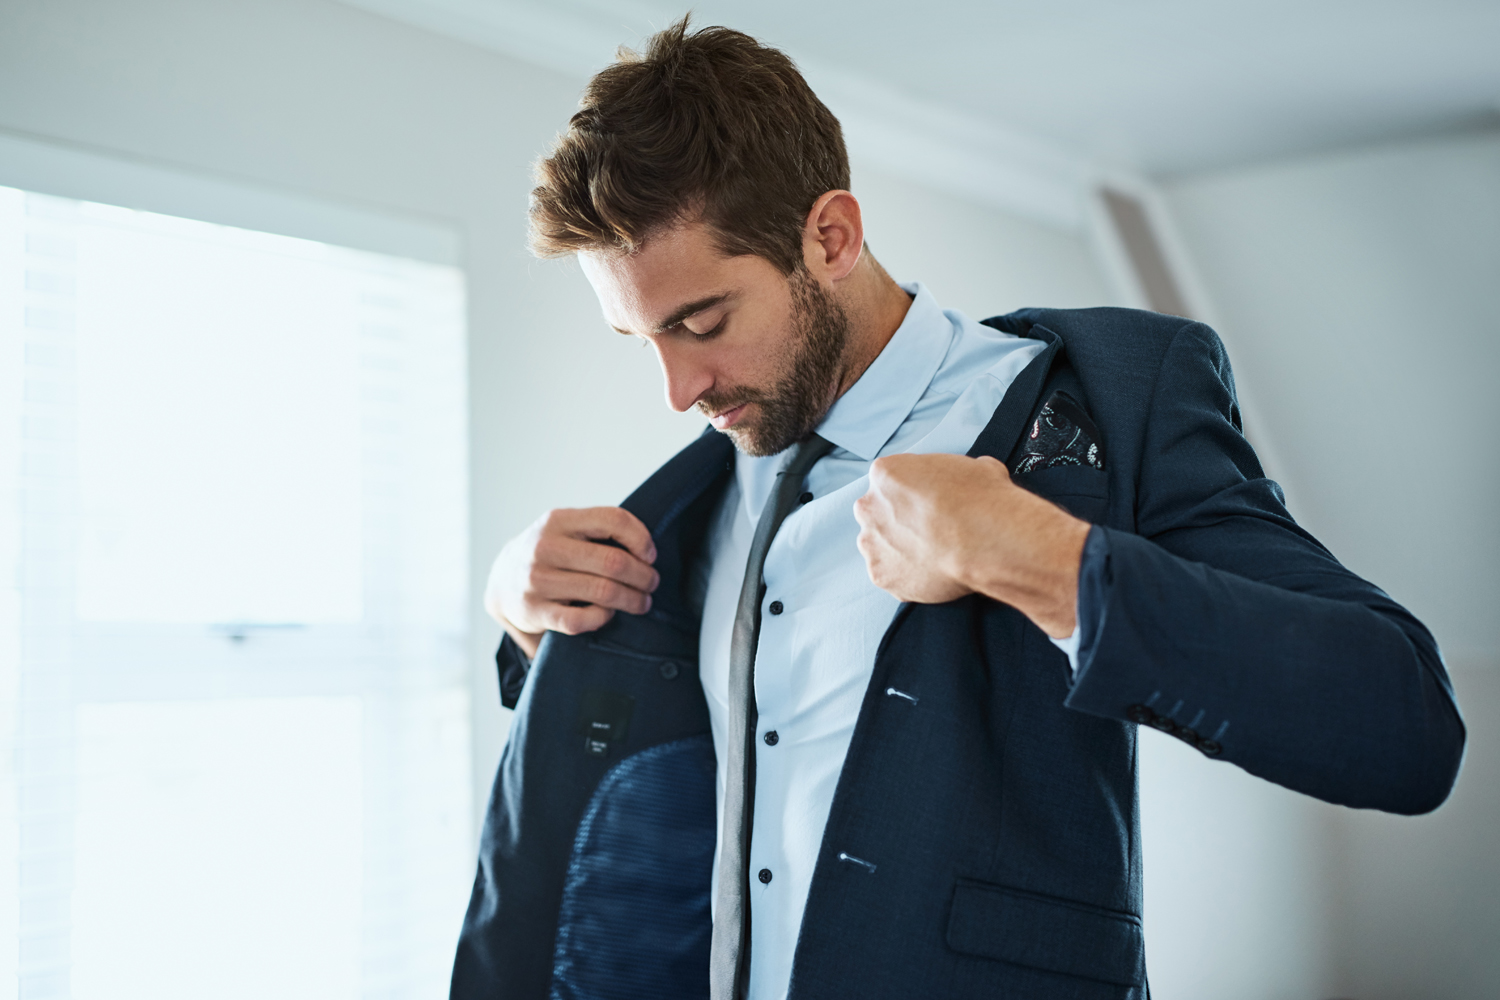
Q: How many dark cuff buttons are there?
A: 4